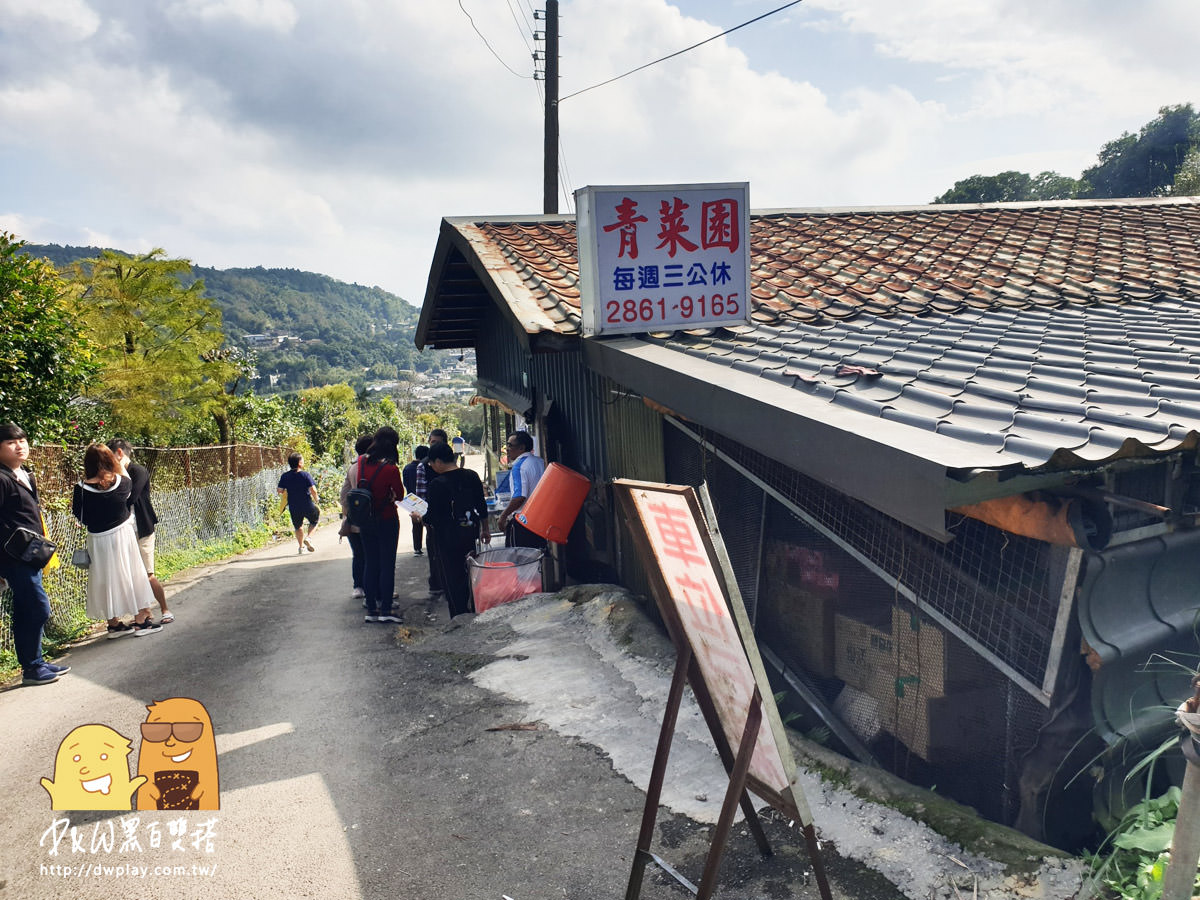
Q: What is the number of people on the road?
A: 10